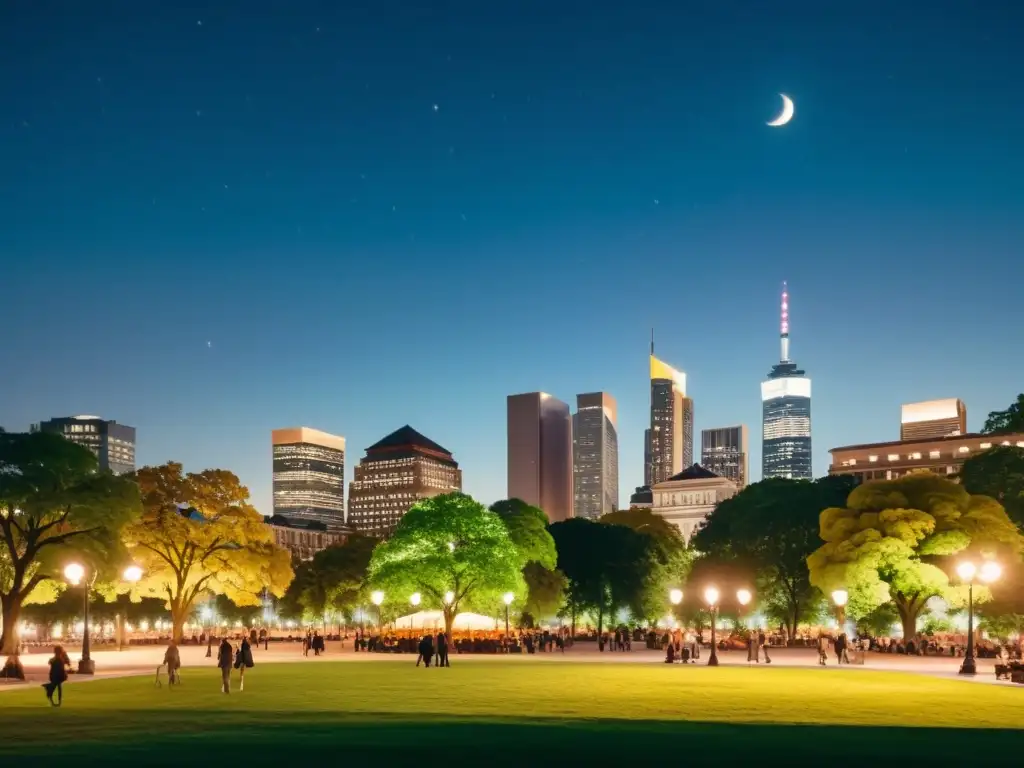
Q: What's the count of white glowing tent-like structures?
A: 1